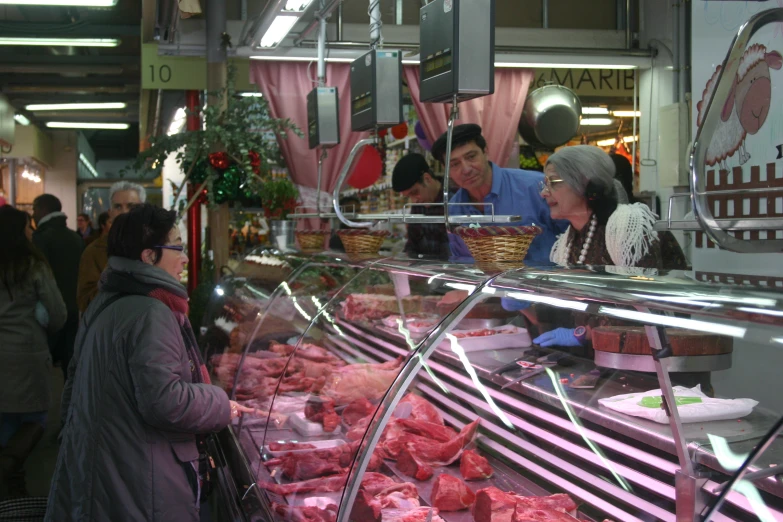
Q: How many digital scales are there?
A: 3